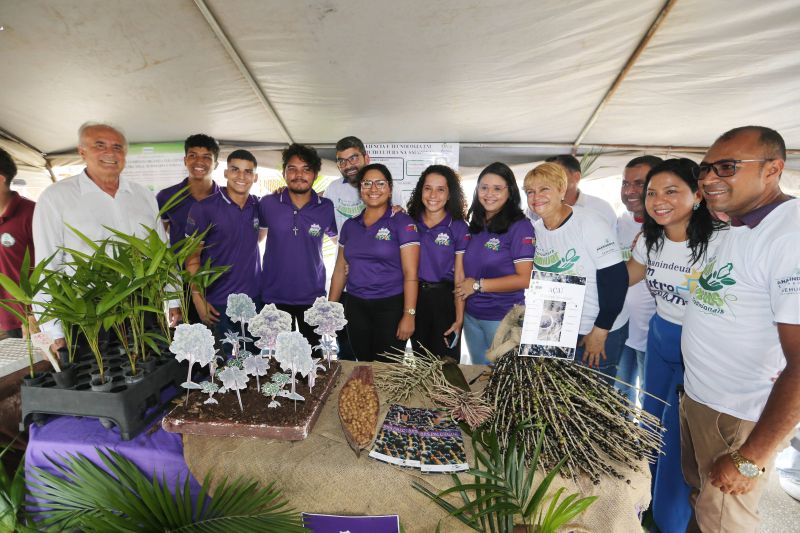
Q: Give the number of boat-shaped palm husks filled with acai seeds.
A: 1